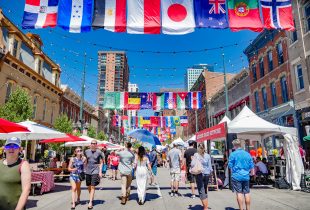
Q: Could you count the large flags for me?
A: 8